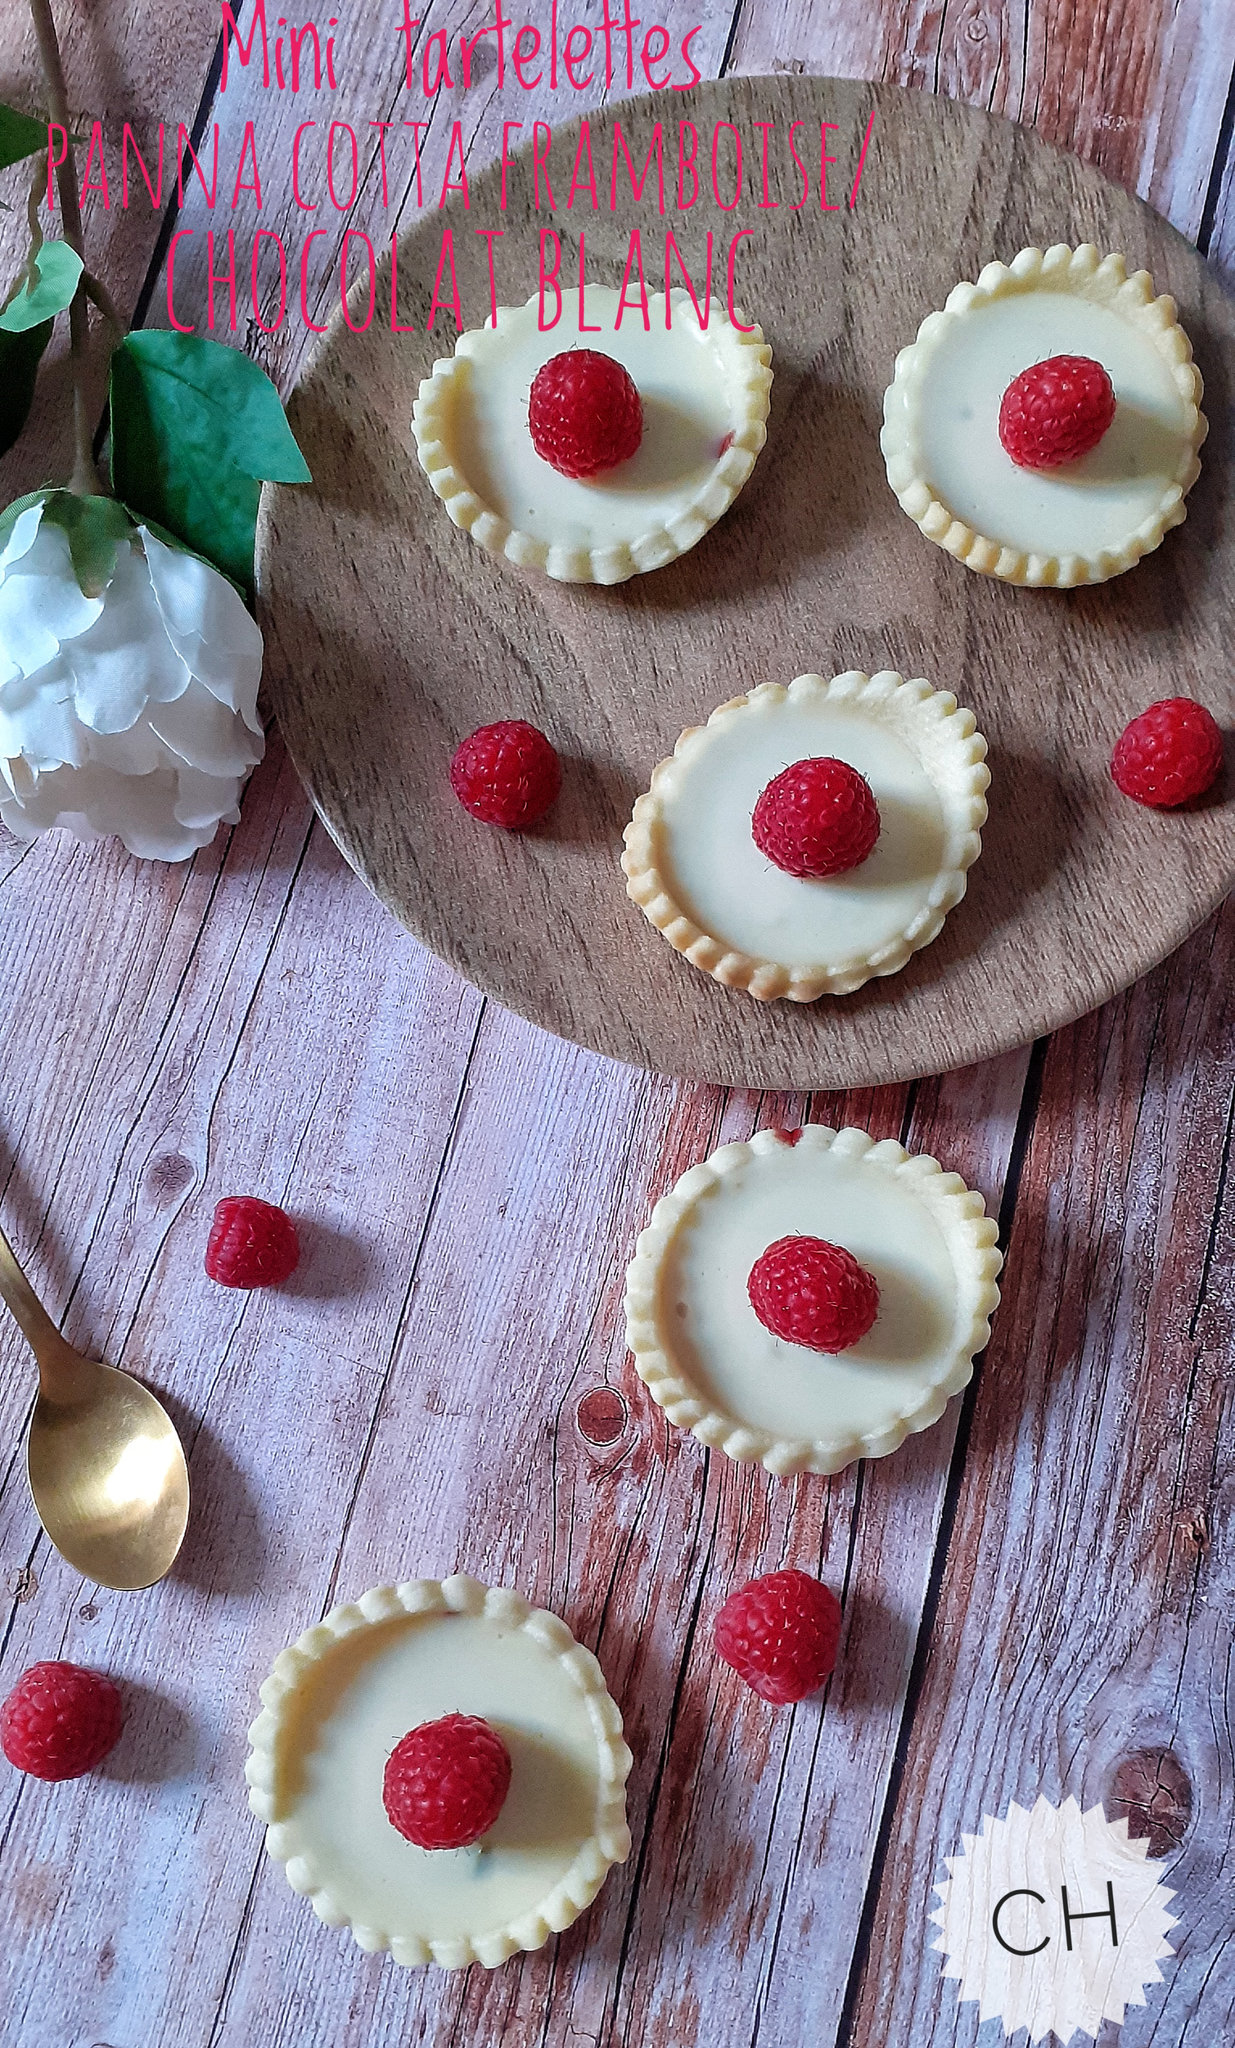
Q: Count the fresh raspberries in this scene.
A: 10